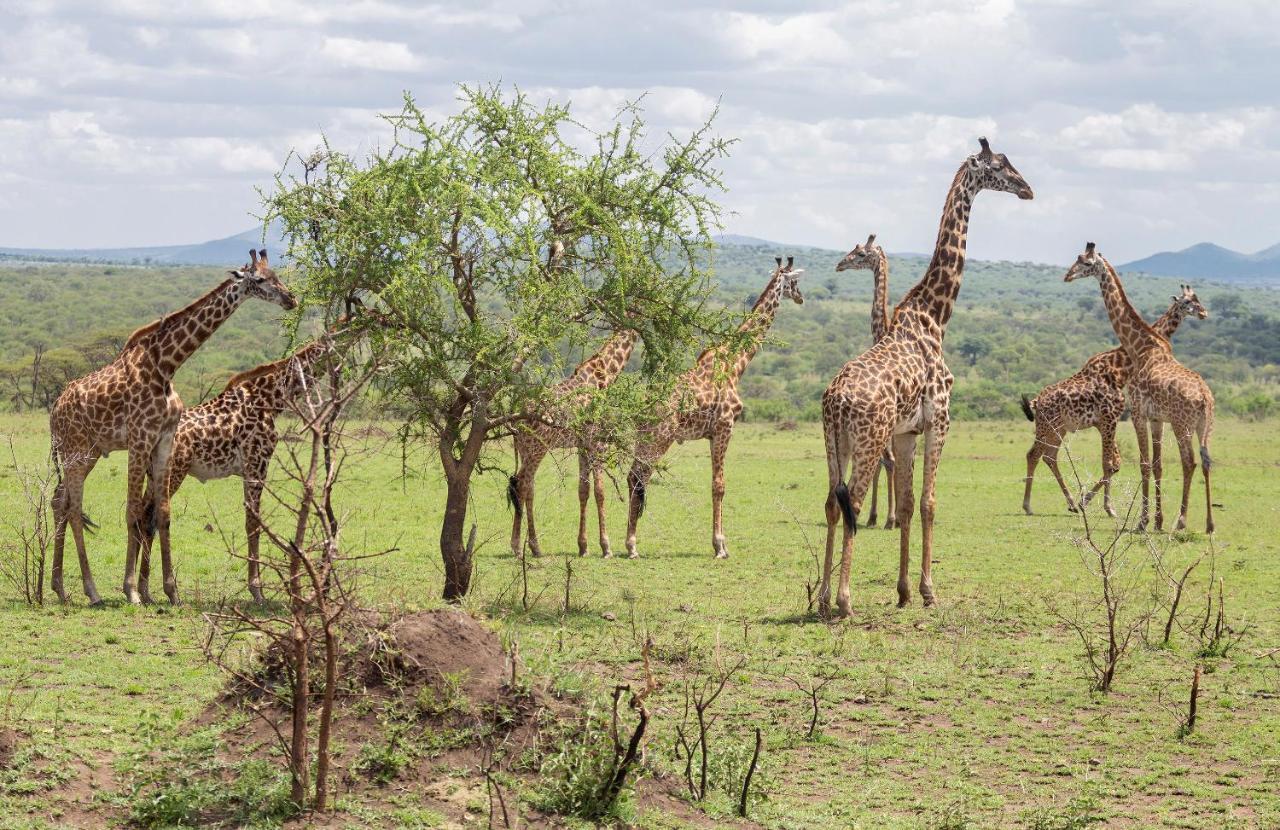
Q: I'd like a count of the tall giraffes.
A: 8